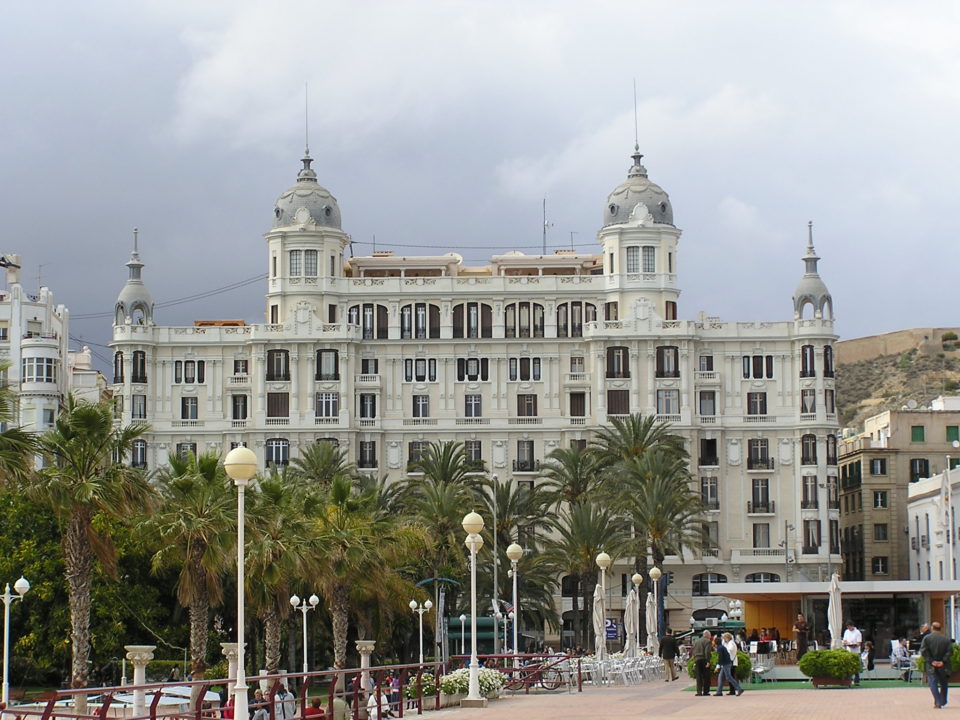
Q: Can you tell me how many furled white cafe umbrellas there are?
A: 4